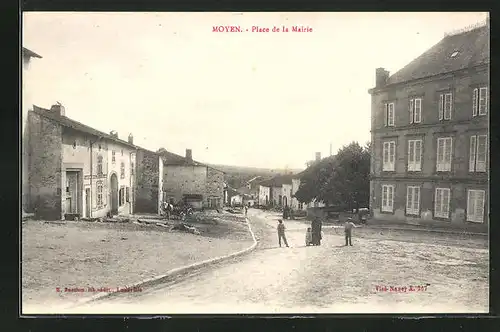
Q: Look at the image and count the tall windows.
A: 12